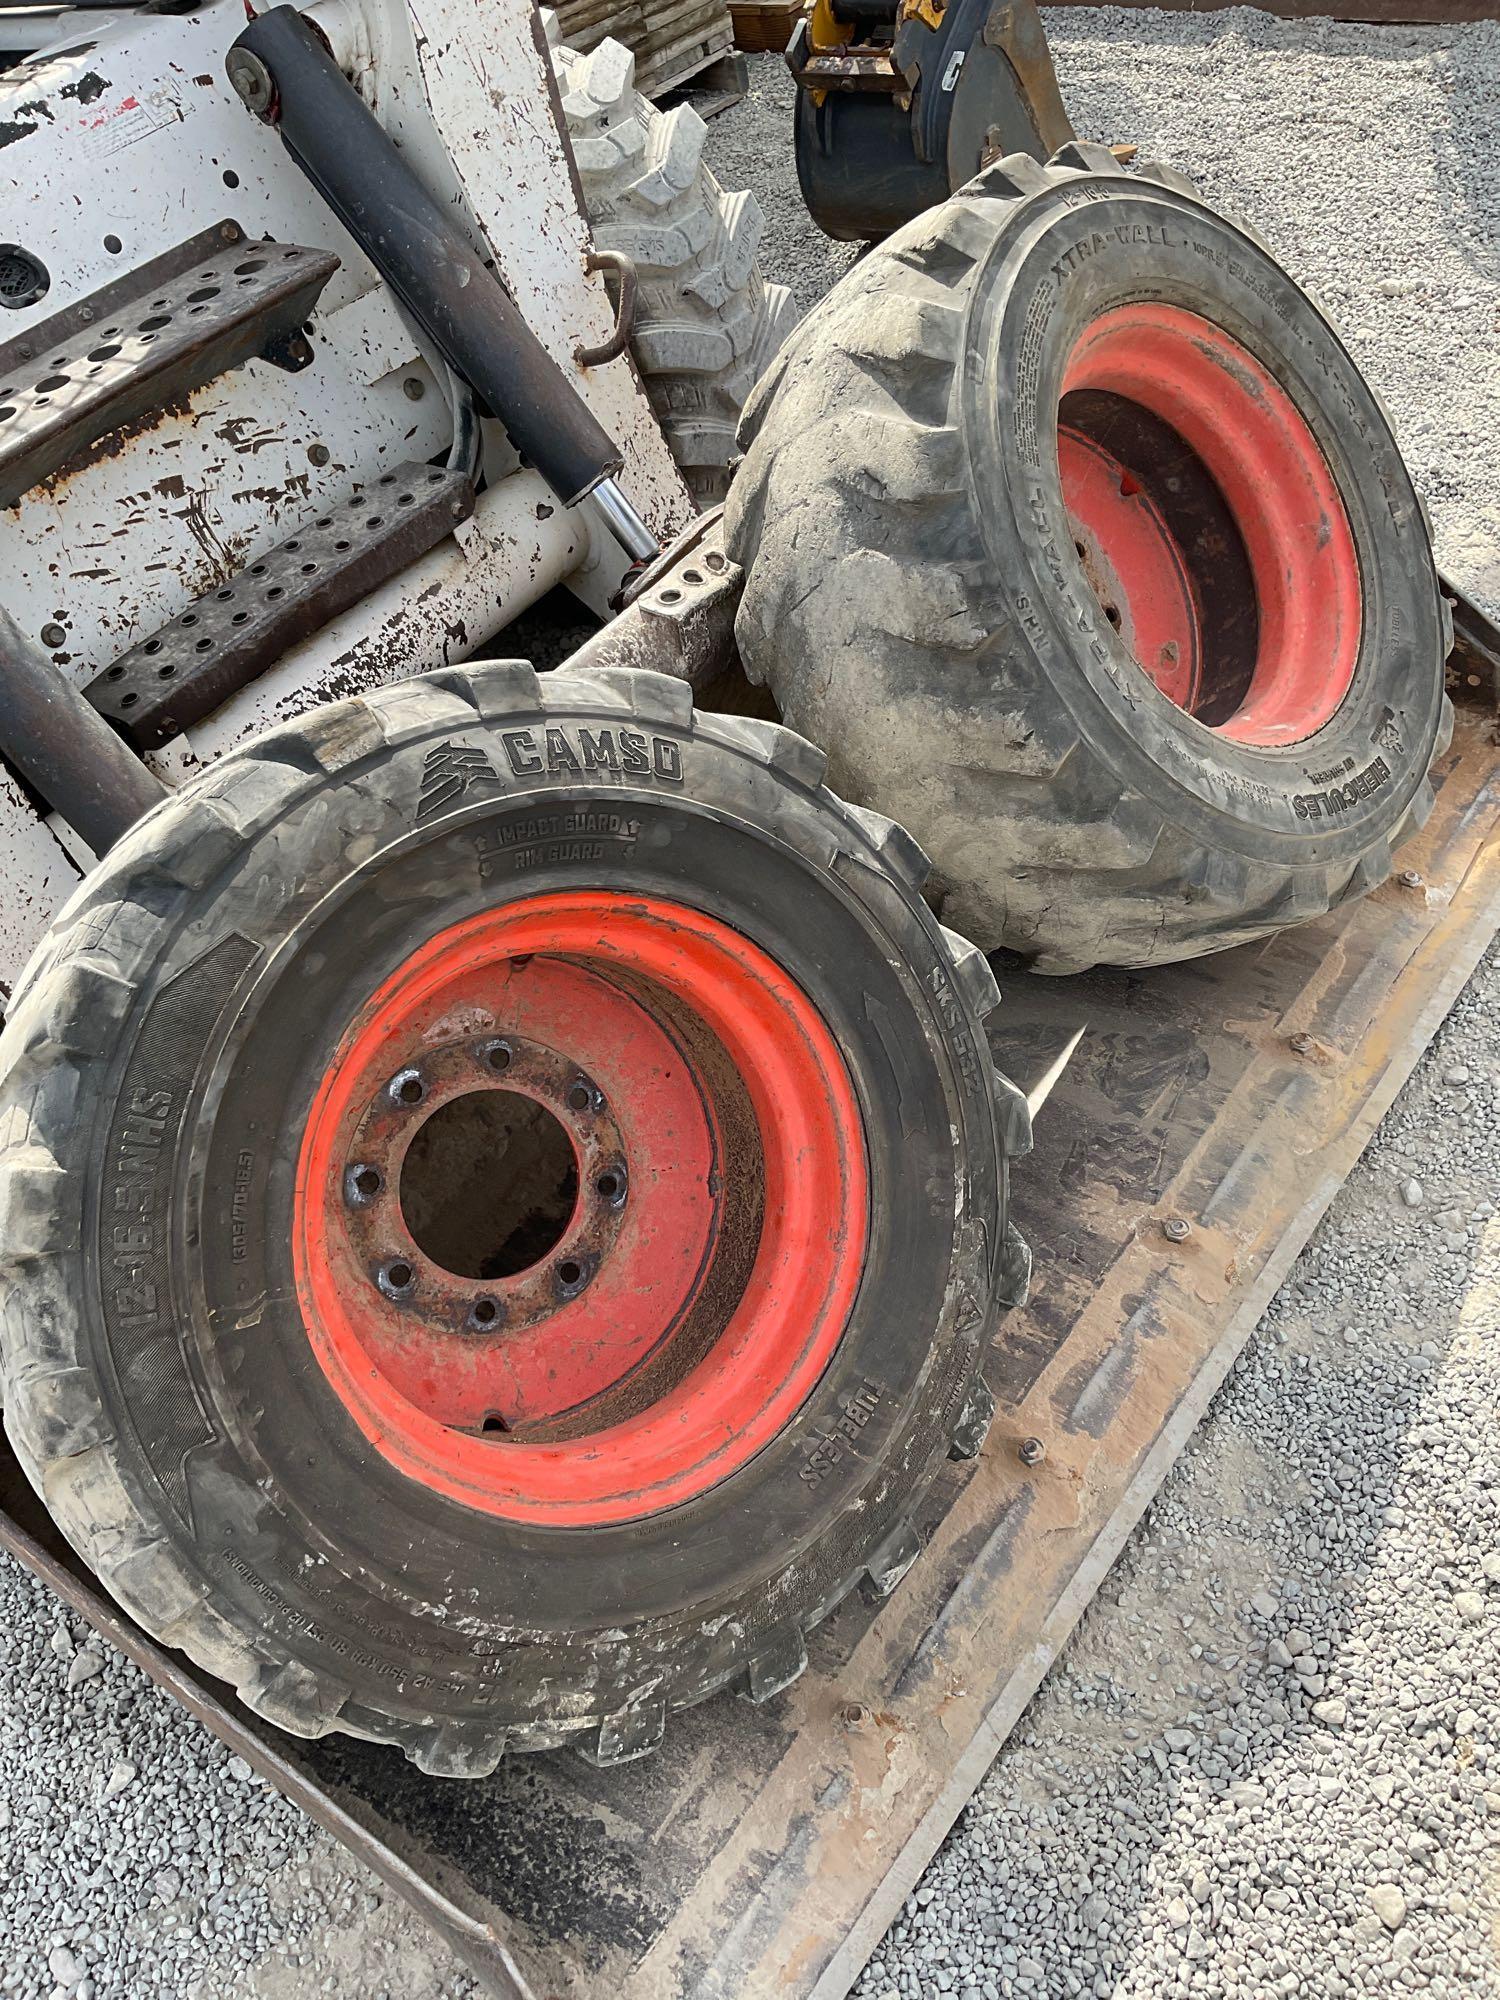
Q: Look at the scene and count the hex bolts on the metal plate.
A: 5